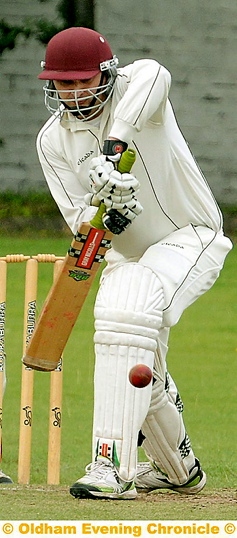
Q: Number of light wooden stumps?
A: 3